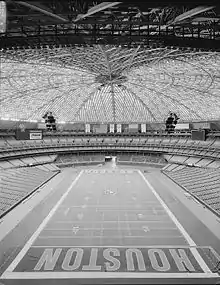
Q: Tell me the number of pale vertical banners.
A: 4